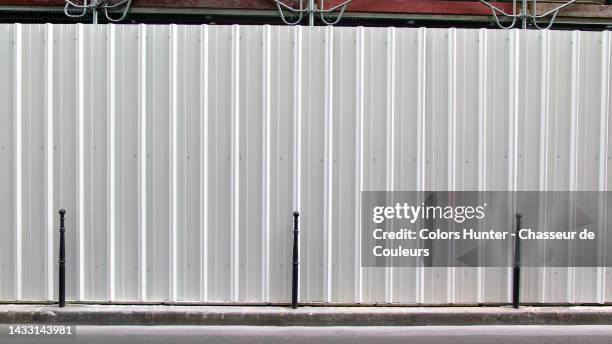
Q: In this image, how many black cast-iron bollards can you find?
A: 3